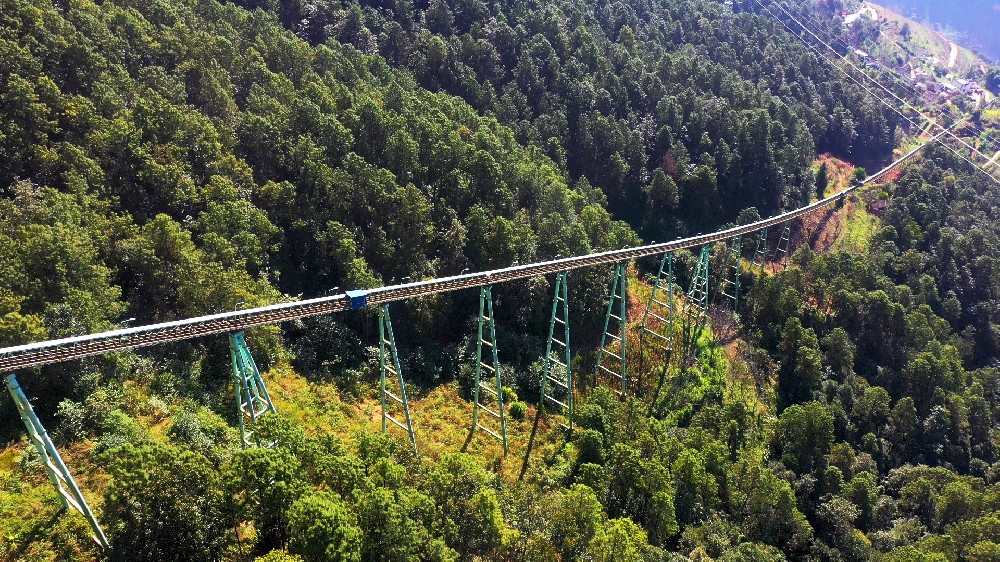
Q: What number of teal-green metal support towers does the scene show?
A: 11